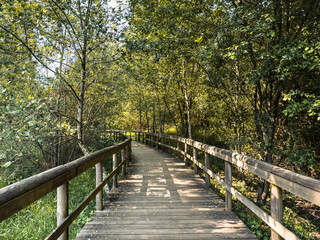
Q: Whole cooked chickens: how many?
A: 0